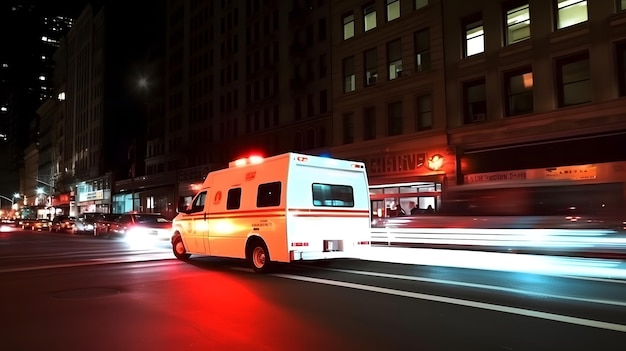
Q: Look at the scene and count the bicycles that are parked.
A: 0